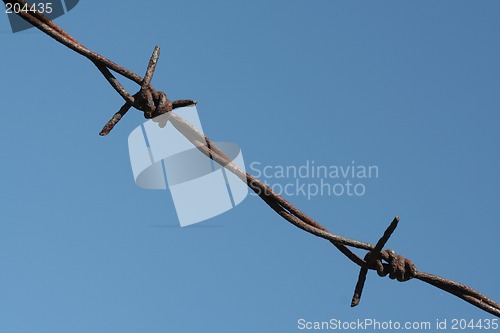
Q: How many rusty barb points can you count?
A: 5